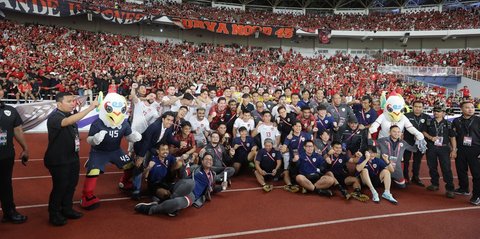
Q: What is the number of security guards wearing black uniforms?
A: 5